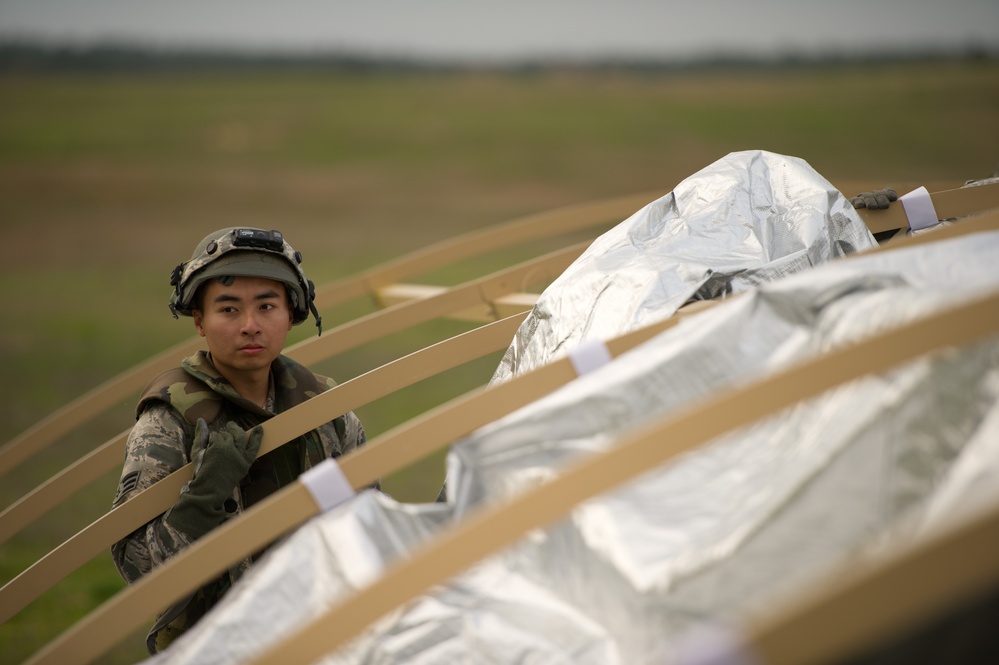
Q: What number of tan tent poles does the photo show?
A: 6